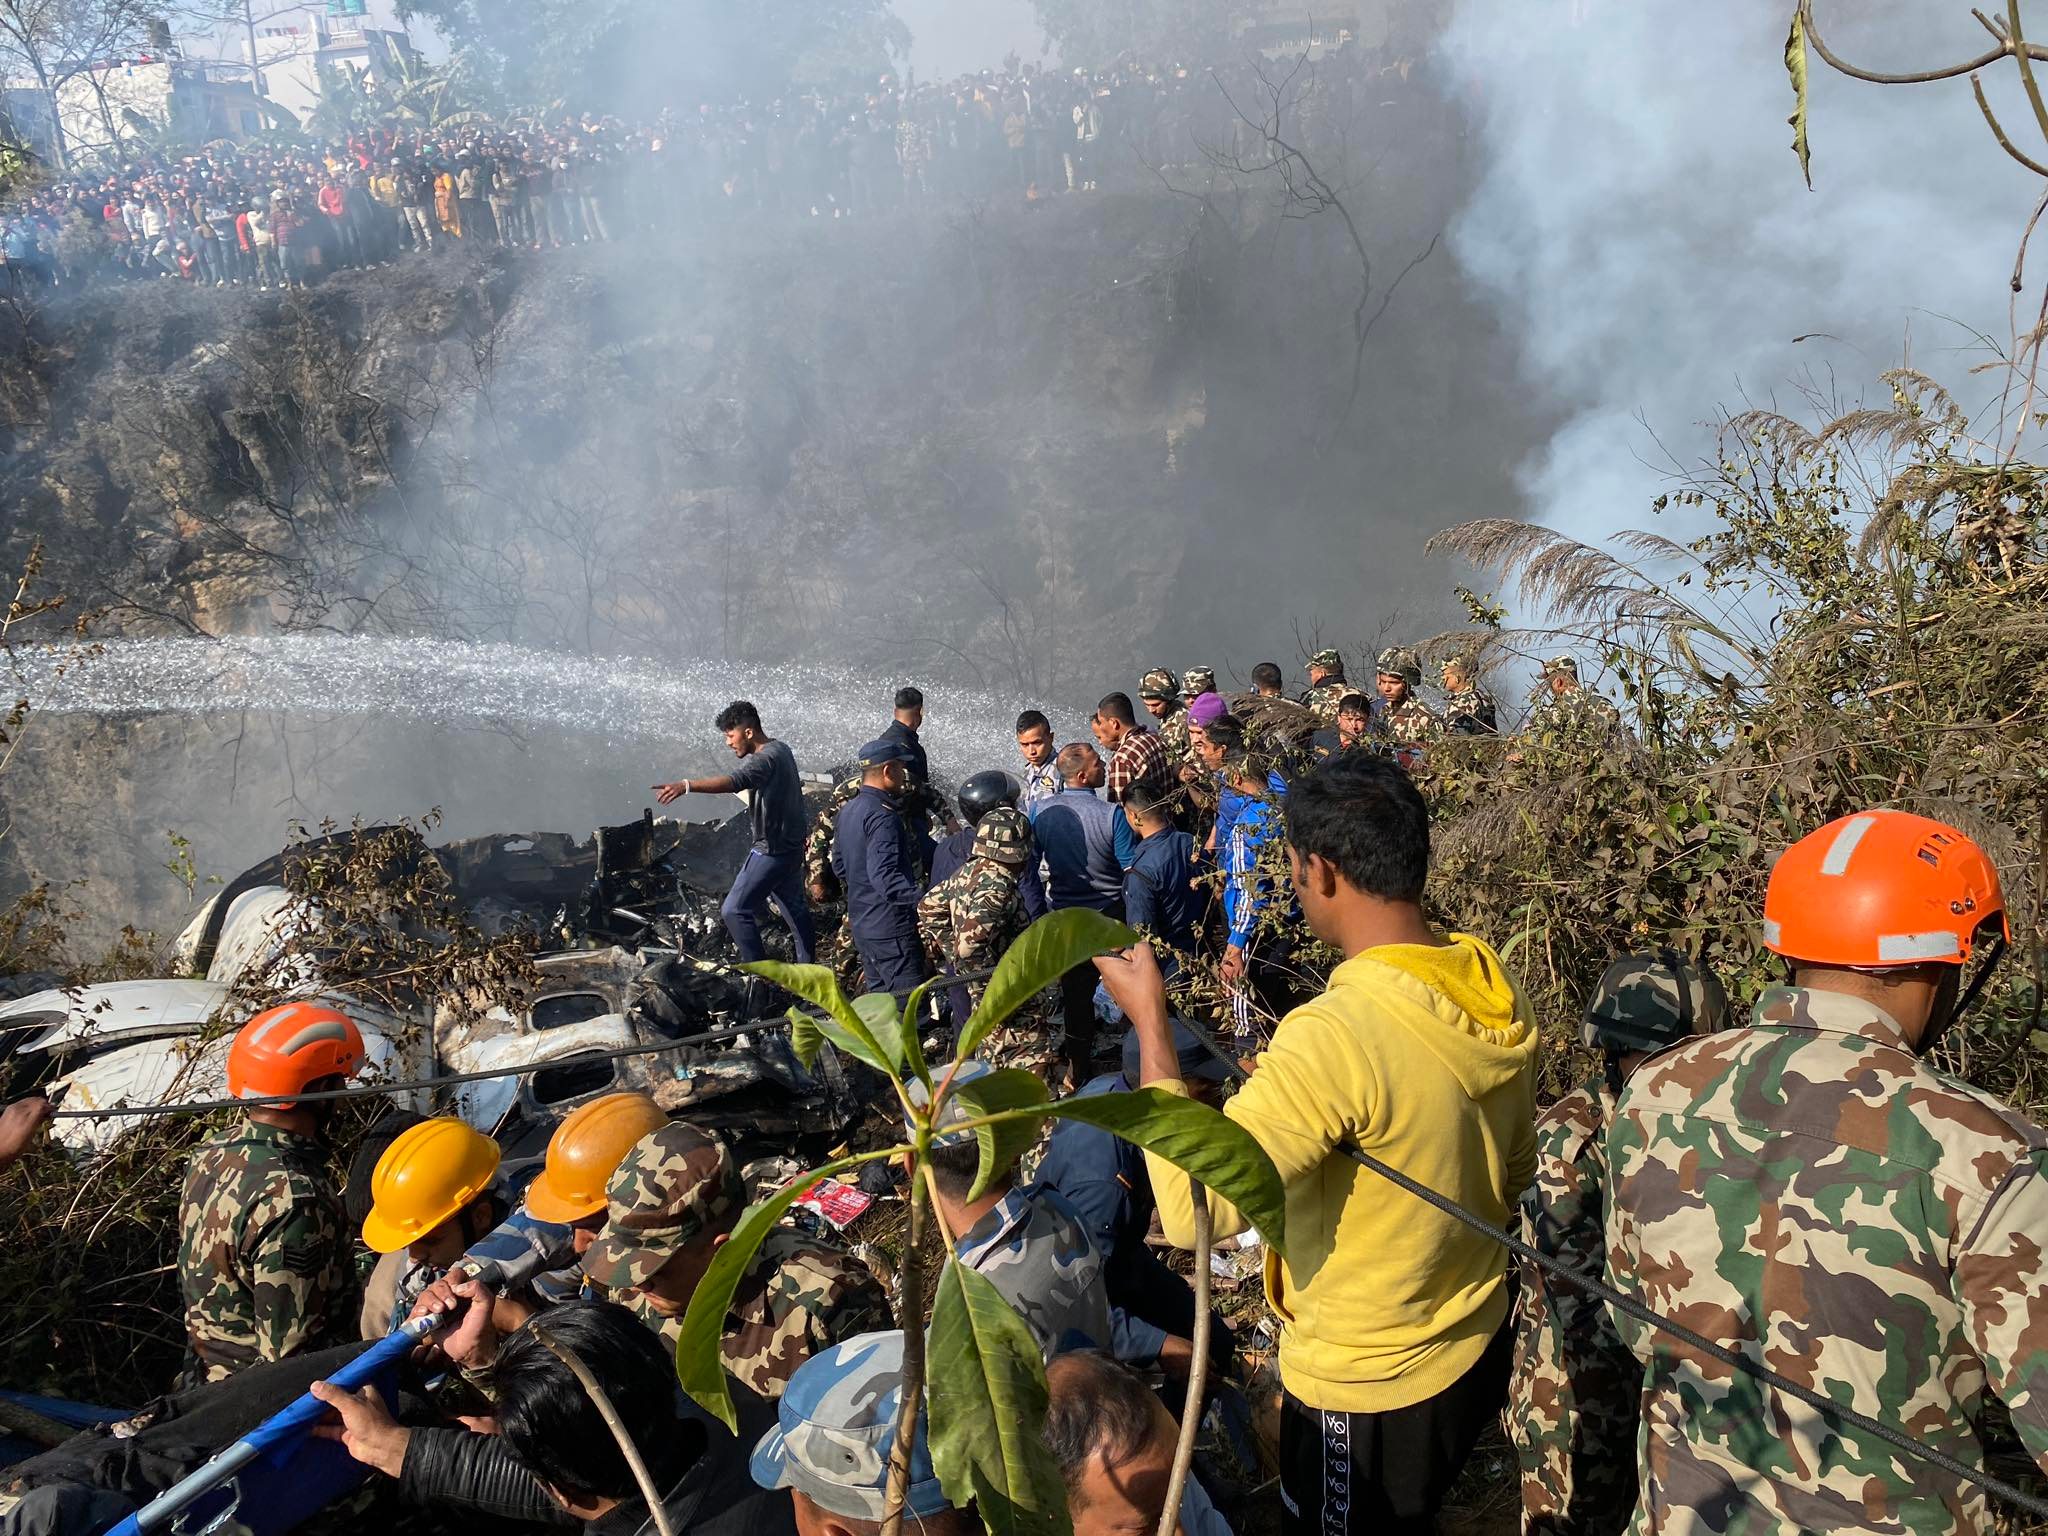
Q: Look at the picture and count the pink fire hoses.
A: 0